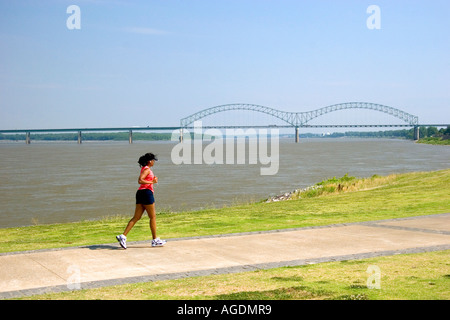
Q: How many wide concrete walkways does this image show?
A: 1